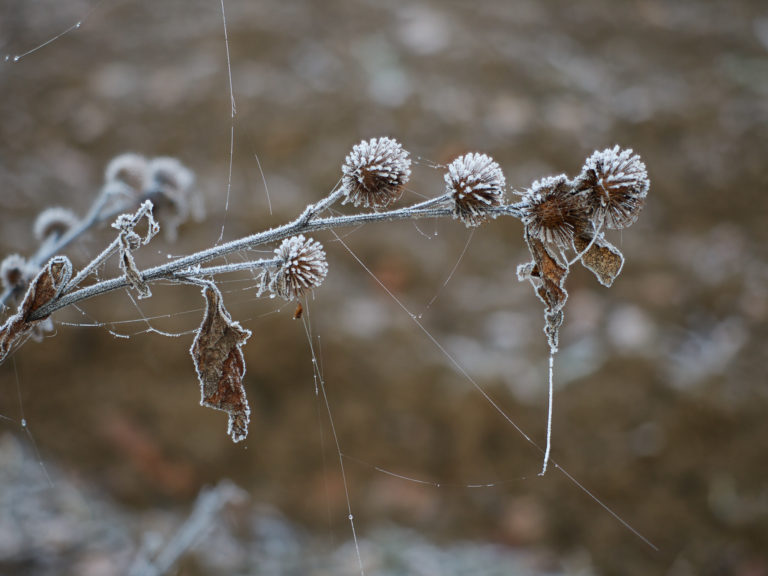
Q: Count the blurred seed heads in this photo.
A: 4